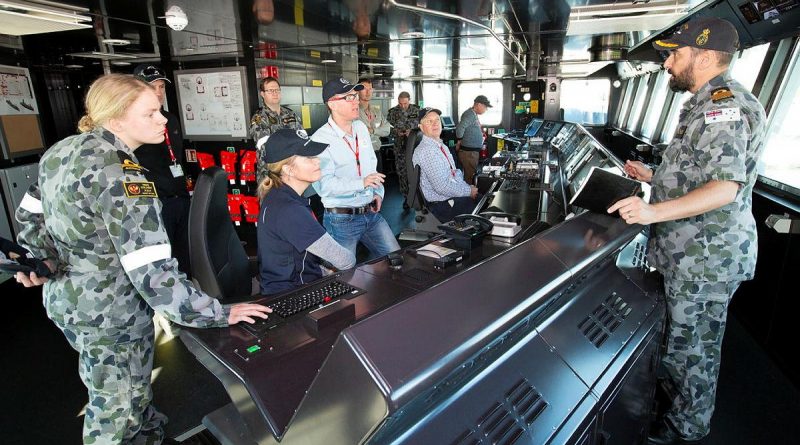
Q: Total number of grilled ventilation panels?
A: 3